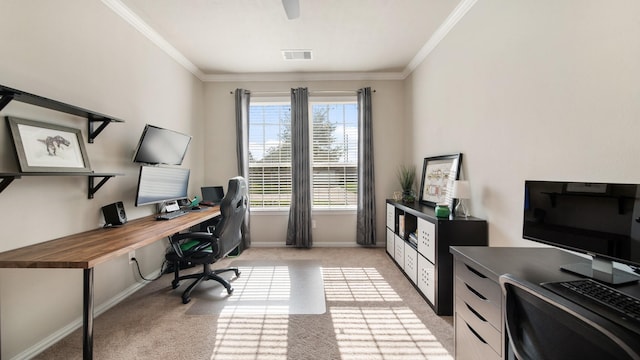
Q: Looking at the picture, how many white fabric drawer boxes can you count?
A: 6